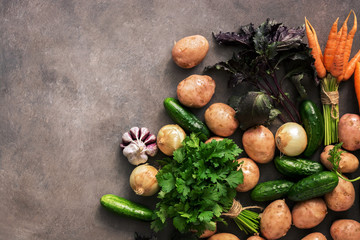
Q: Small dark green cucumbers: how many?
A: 6